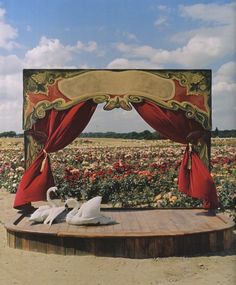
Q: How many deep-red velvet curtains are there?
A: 2